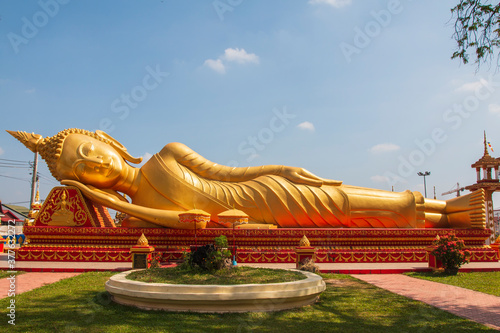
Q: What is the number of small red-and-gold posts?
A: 3